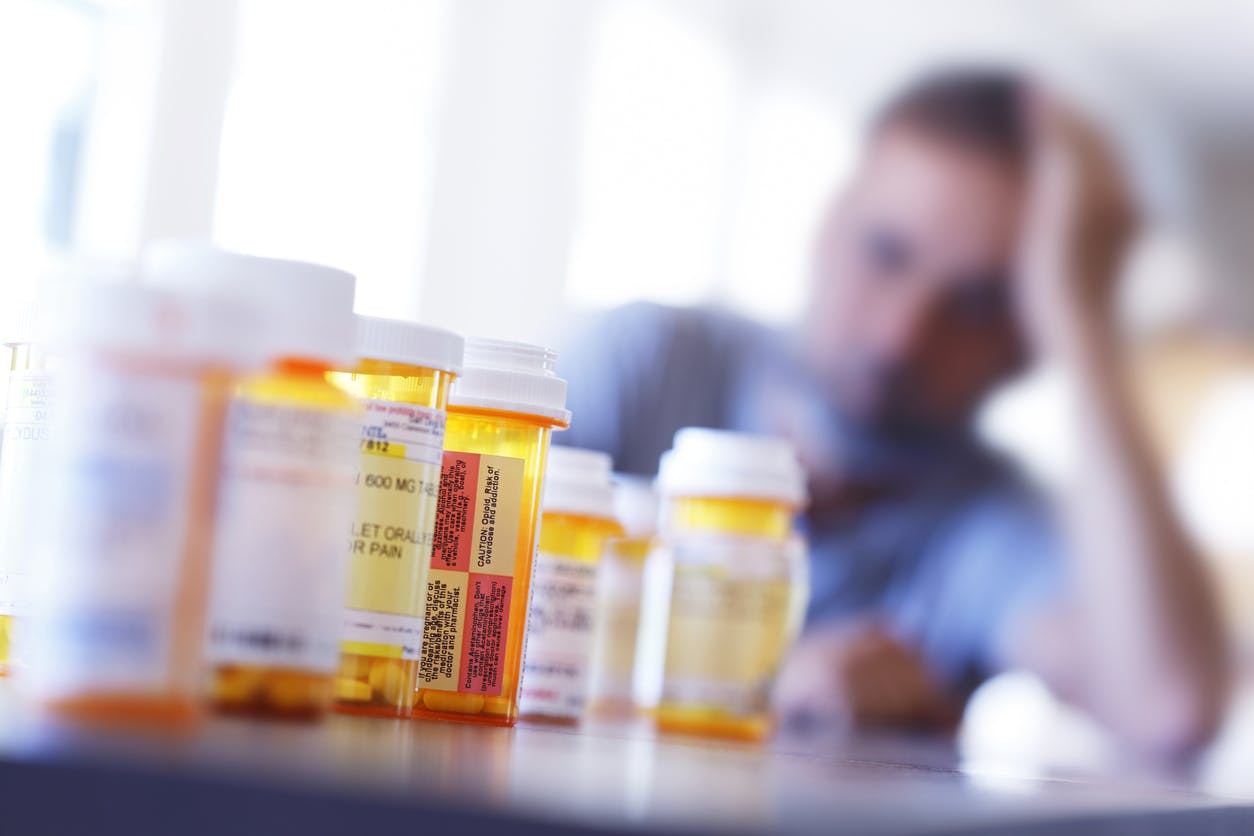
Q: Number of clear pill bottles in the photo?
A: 2